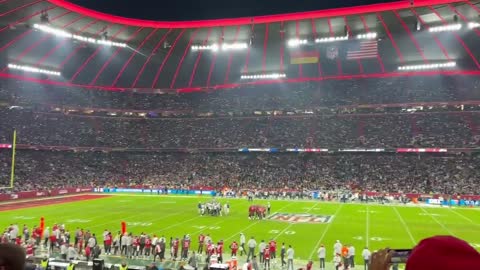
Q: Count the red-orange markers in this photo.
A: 2